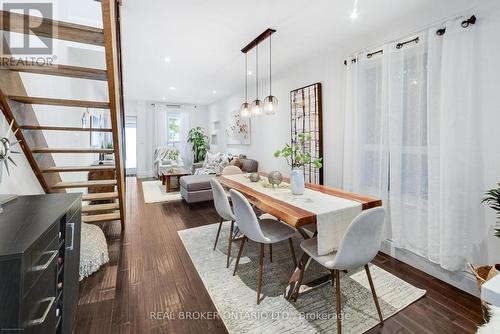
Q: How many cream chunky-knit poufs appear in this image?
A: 1